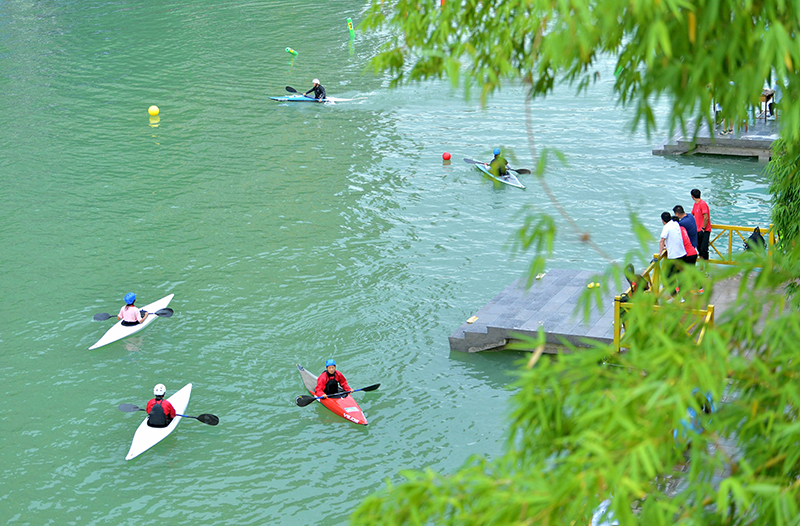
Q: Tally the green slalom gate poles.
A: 2